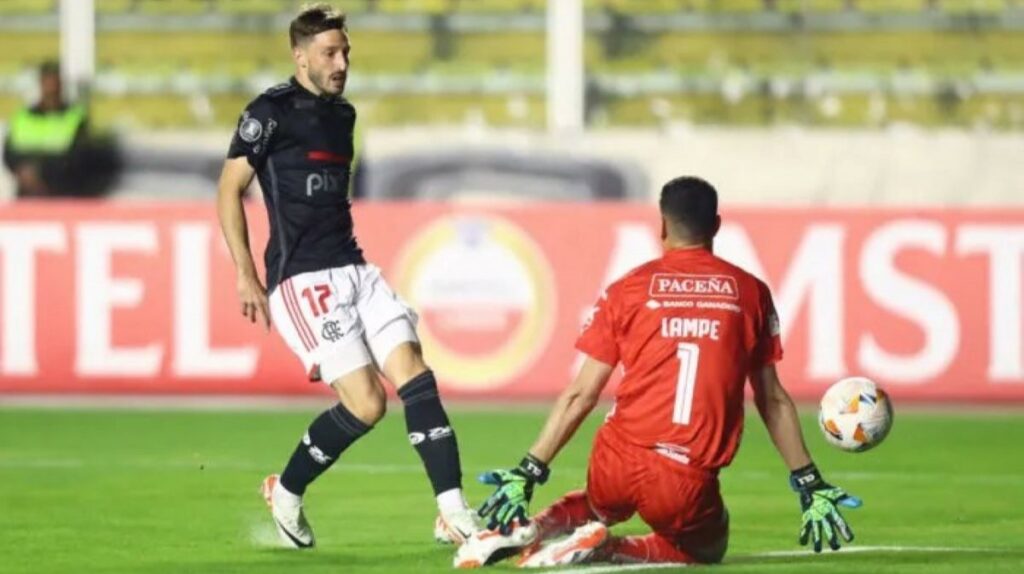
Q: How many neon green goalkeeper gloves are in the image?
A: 2